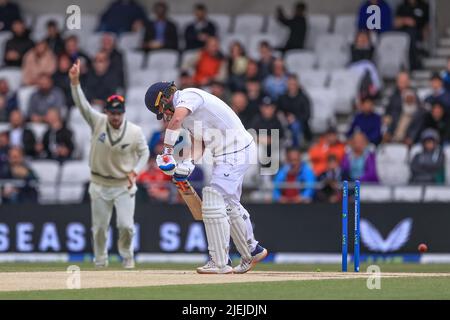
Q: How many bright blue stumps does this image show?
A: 2